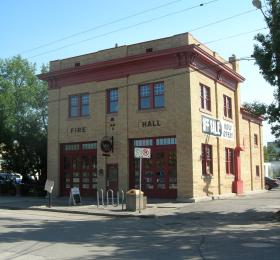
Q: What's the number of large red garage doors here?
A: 2